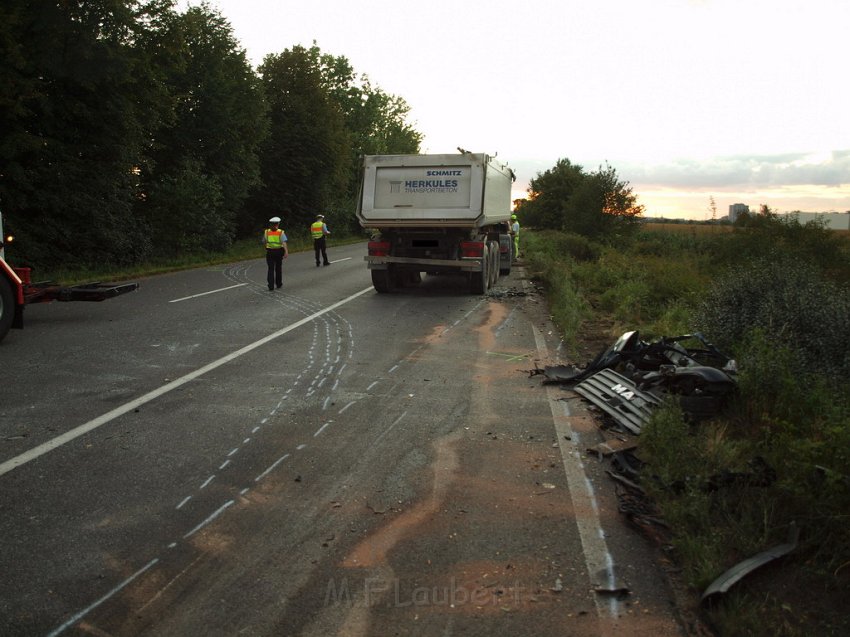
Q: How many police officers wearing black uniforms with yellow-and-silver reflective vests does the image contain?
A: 2